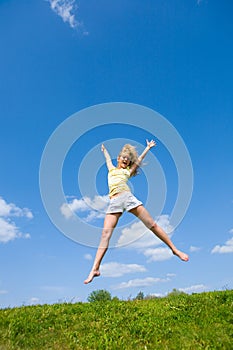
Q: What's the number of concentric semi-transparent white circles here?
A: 2